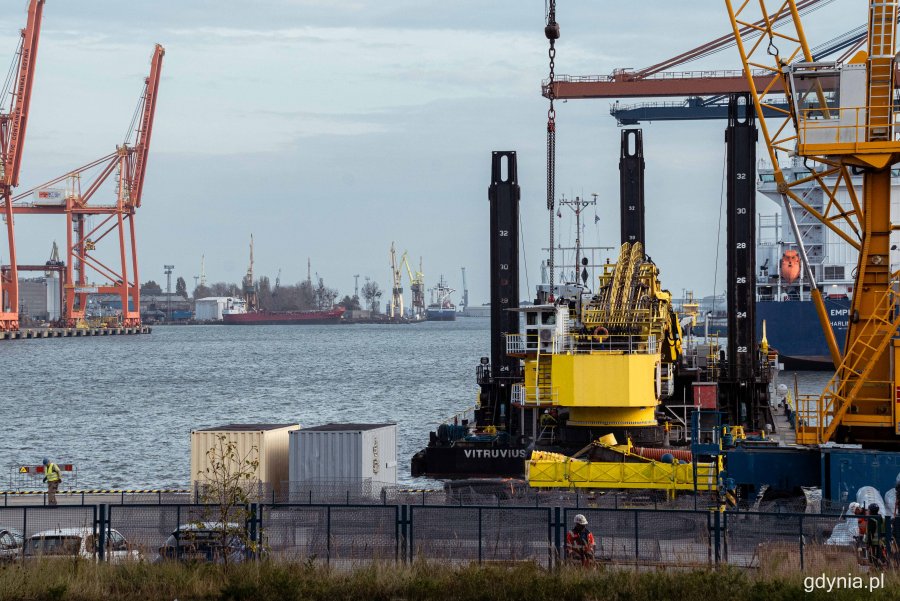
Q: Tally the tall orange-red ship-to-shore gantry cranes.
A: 2